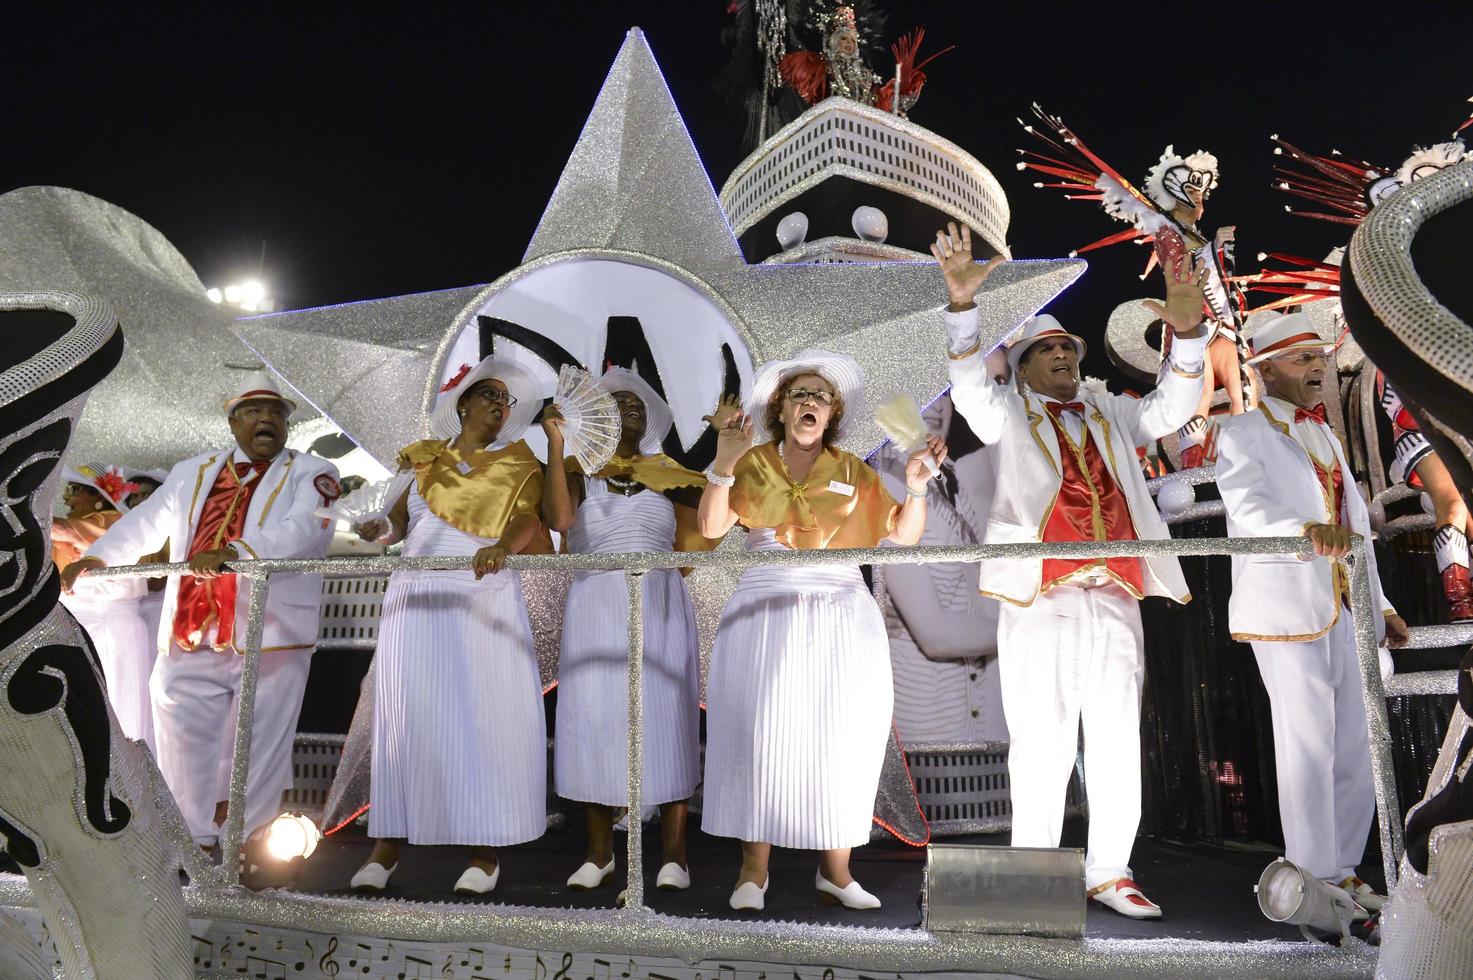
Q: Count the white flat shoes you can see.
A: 6